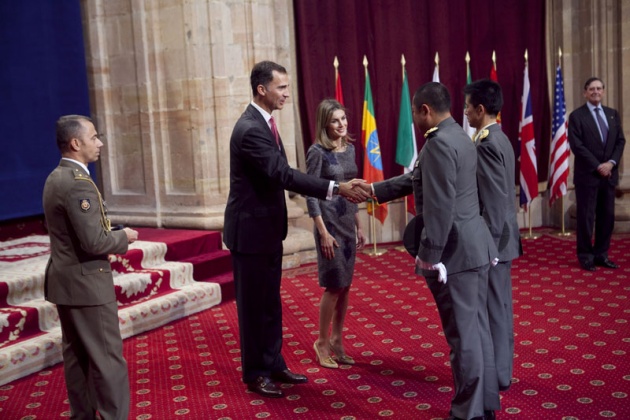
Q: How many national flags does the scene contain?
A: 8